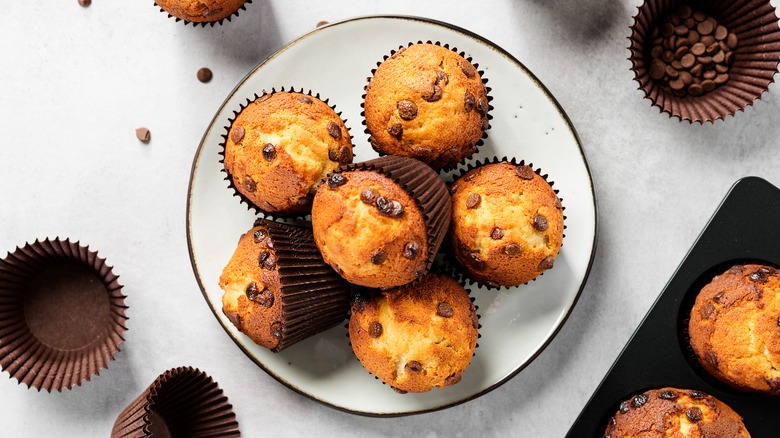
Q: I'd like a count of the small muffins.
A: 9